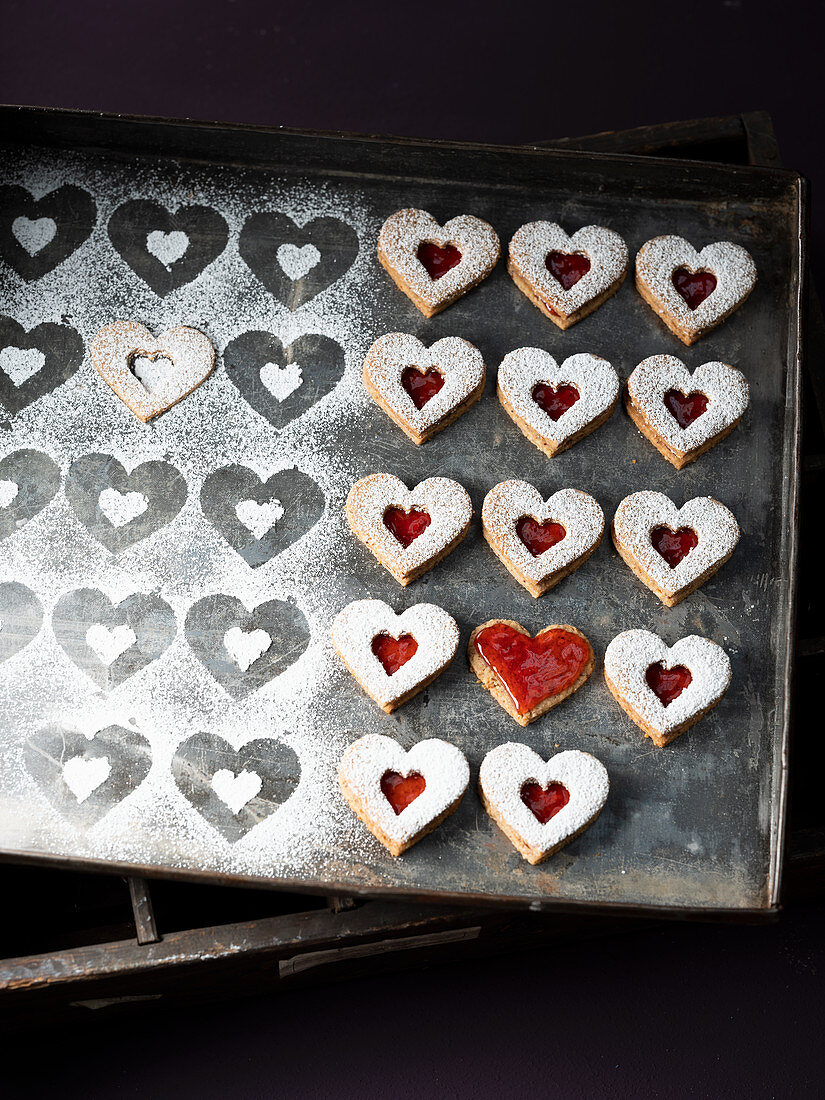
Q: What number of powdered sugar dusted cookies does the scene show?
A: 14